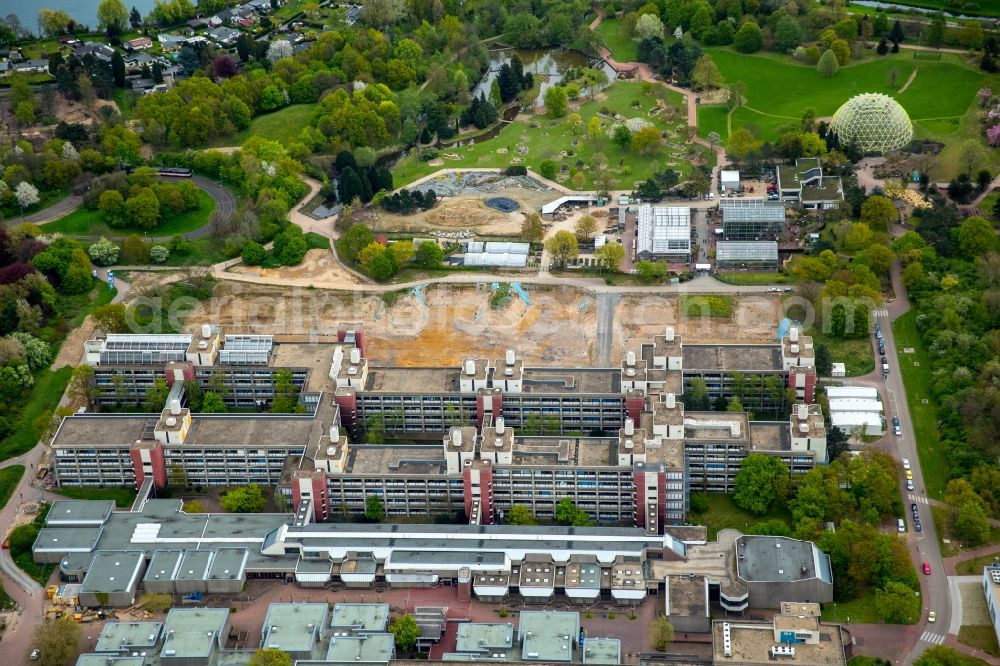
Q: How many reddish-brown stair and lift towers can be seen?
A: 10